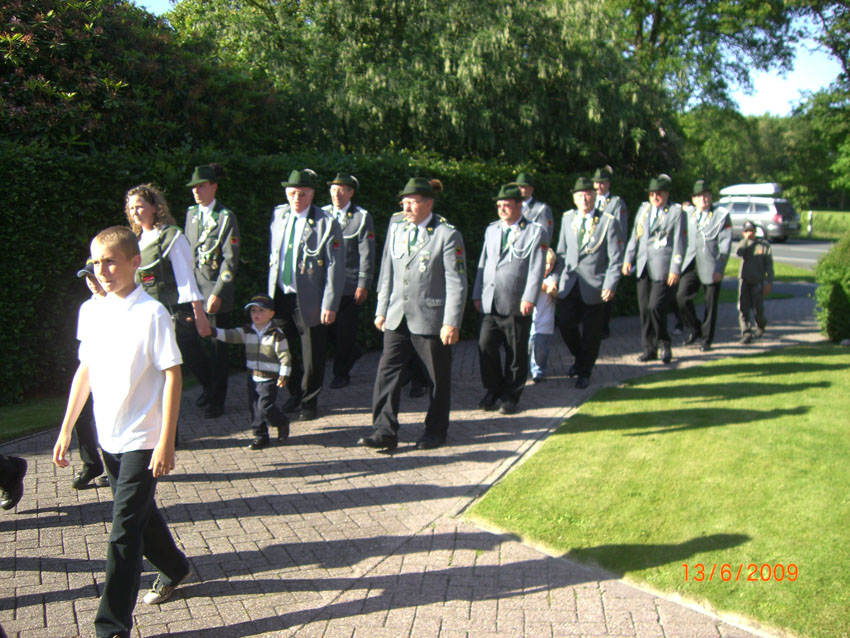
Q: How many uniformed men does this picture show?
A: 10